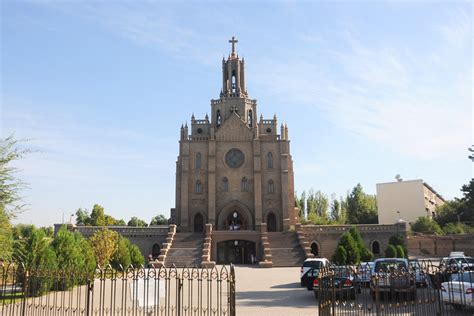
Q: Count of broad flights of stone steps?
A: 2